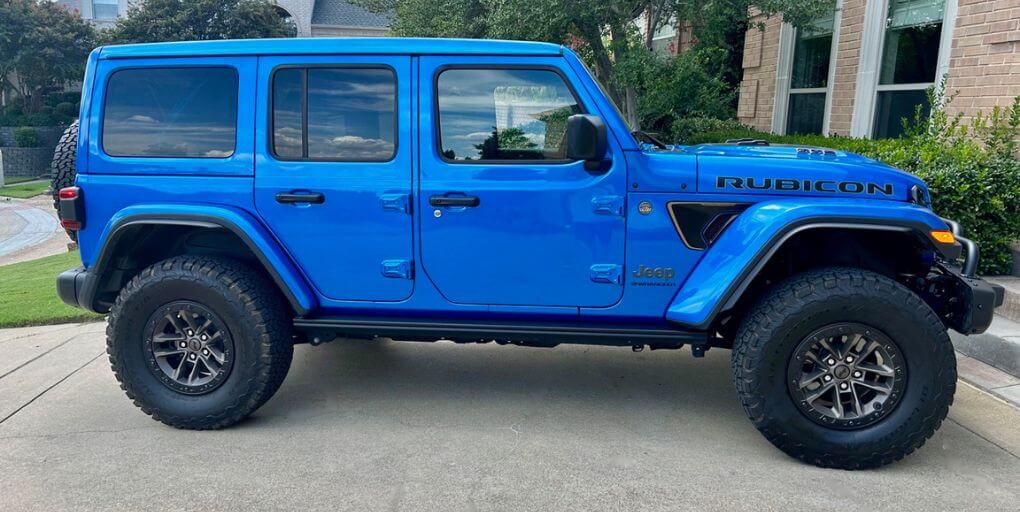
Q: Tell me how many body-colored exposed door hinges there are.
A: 4